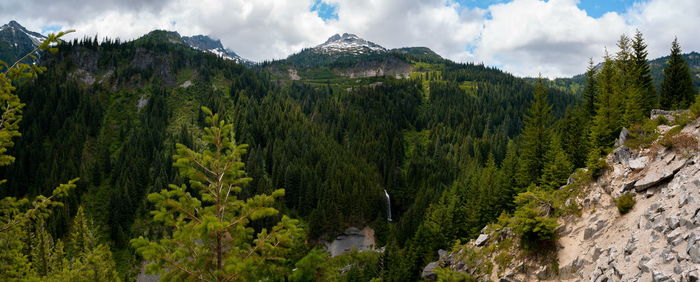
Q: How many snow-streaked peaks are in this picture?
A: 3